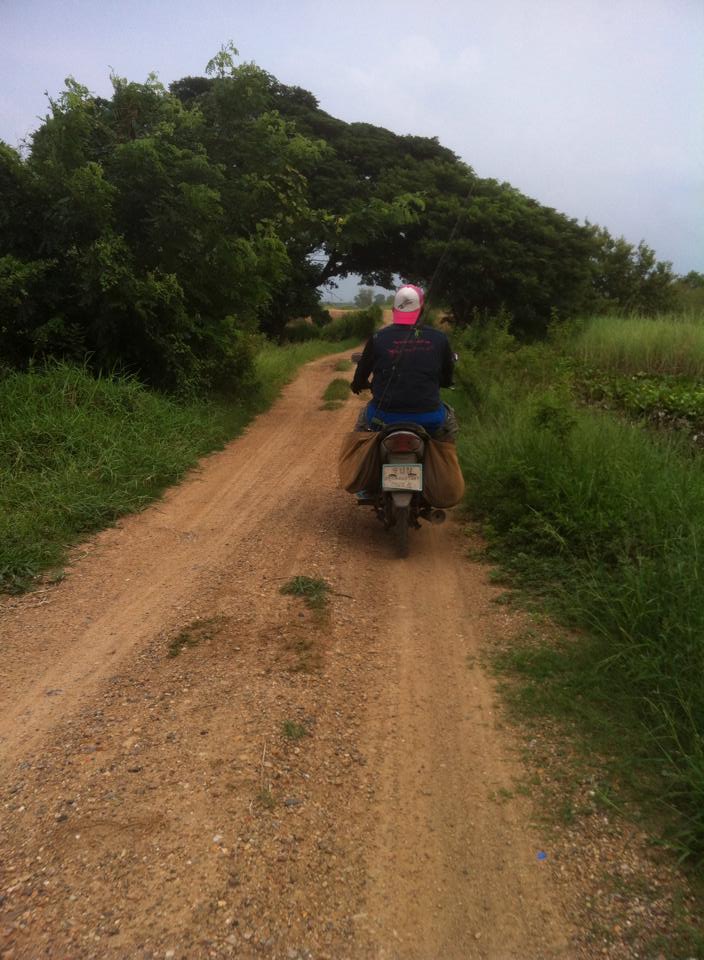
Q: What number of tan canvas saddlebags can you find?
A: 2